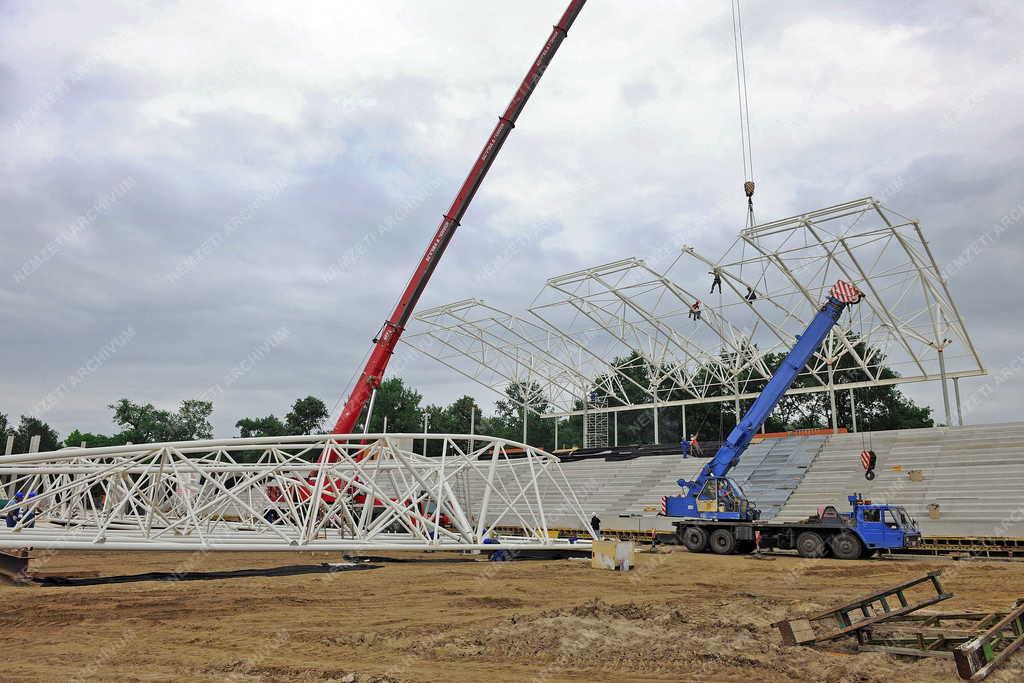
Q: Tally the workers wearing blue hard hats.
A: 2